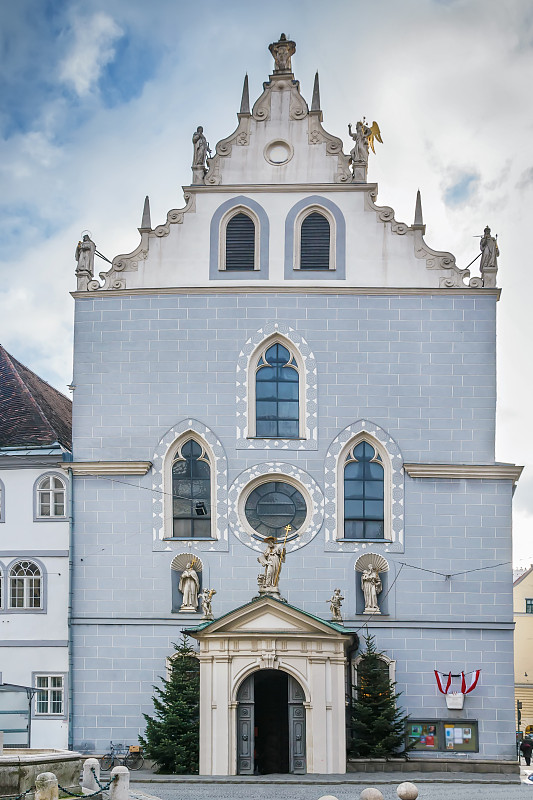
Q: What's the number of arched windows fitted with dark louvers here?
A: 2